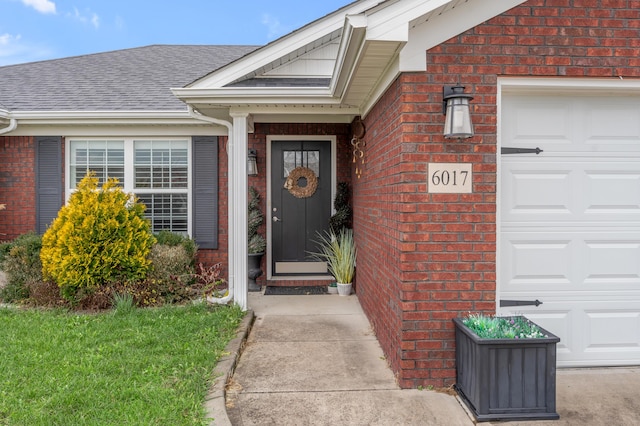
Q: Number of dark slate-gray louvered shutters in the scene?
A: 2